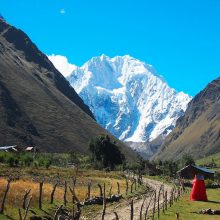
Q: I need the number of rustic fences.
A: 2